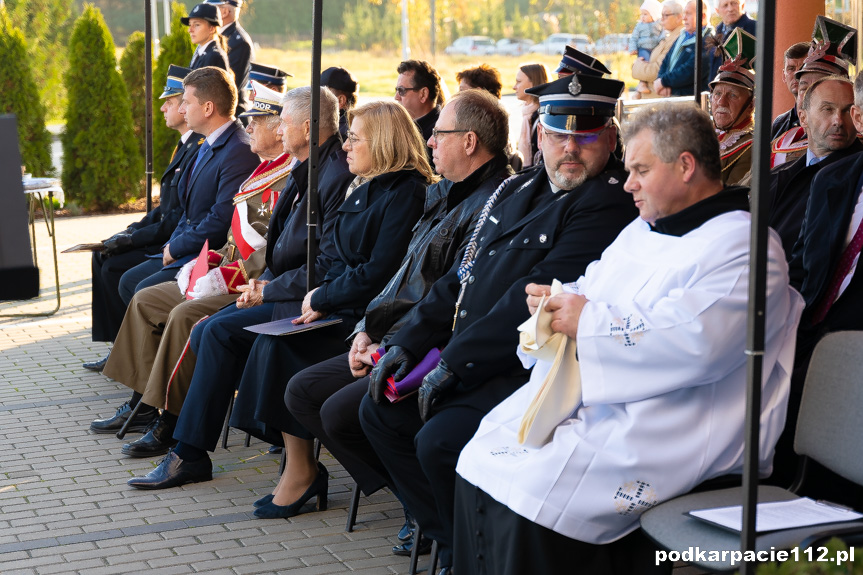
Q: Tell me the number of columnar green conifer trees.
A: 4